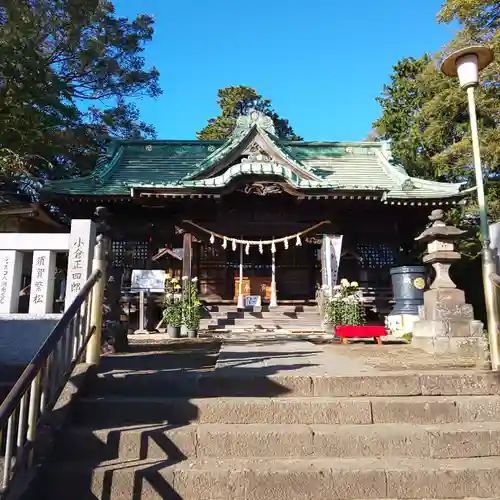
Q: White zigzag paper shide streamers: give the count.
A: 8